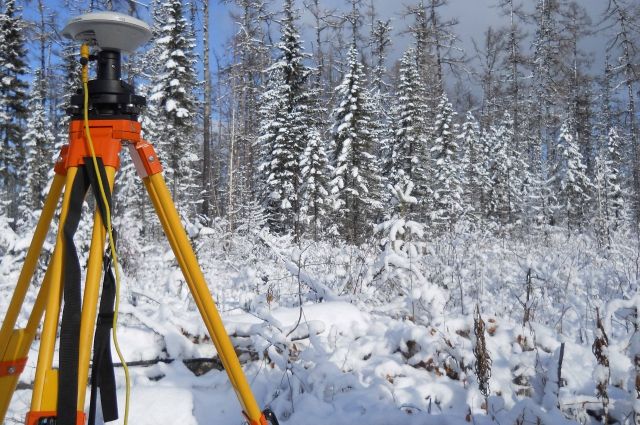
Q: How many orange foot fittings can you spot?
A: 3